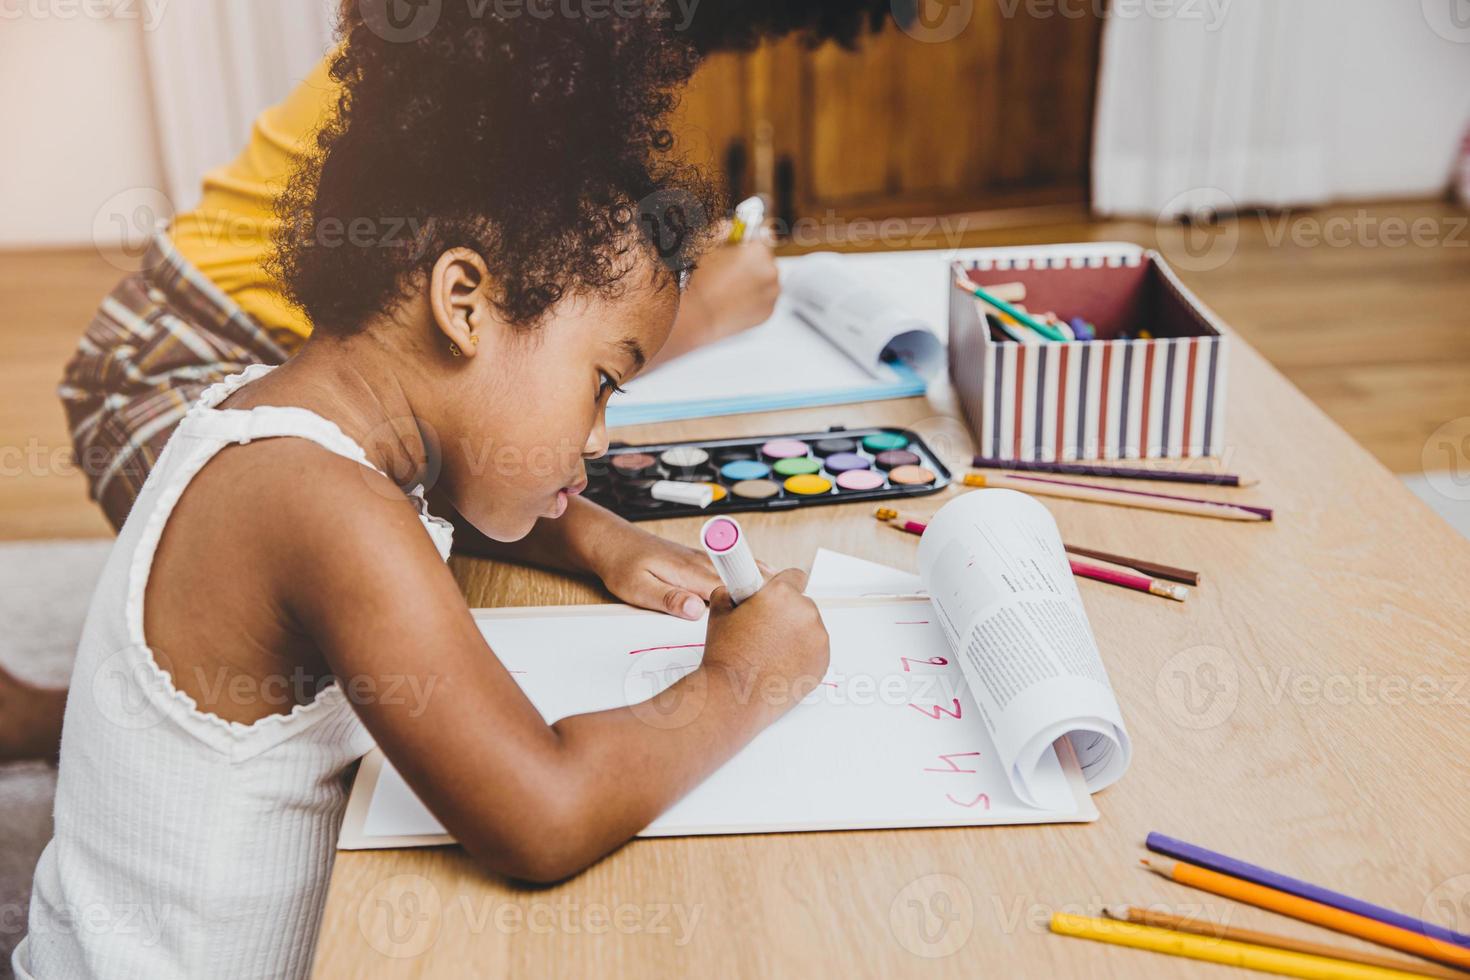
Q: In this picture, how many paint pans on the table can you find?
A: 14